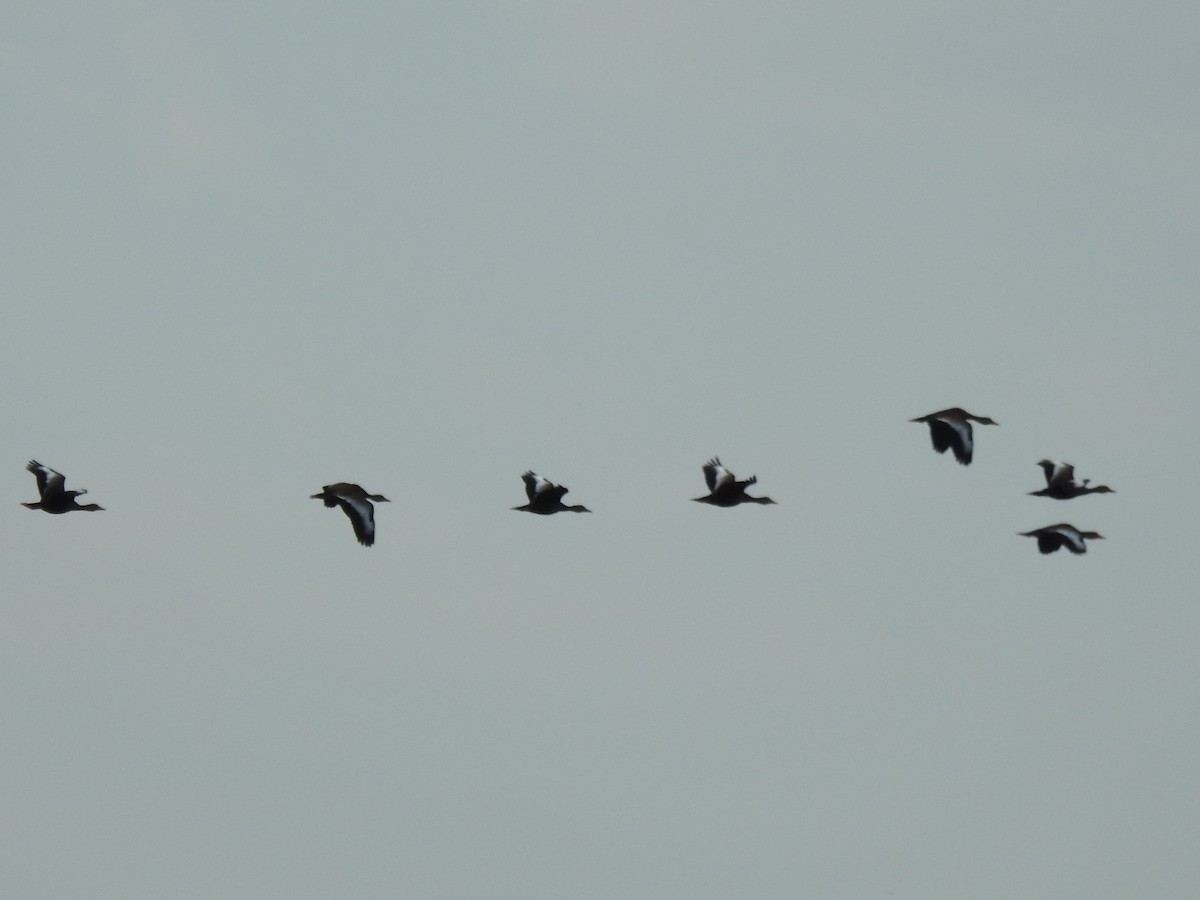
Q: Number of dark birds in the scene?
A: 7